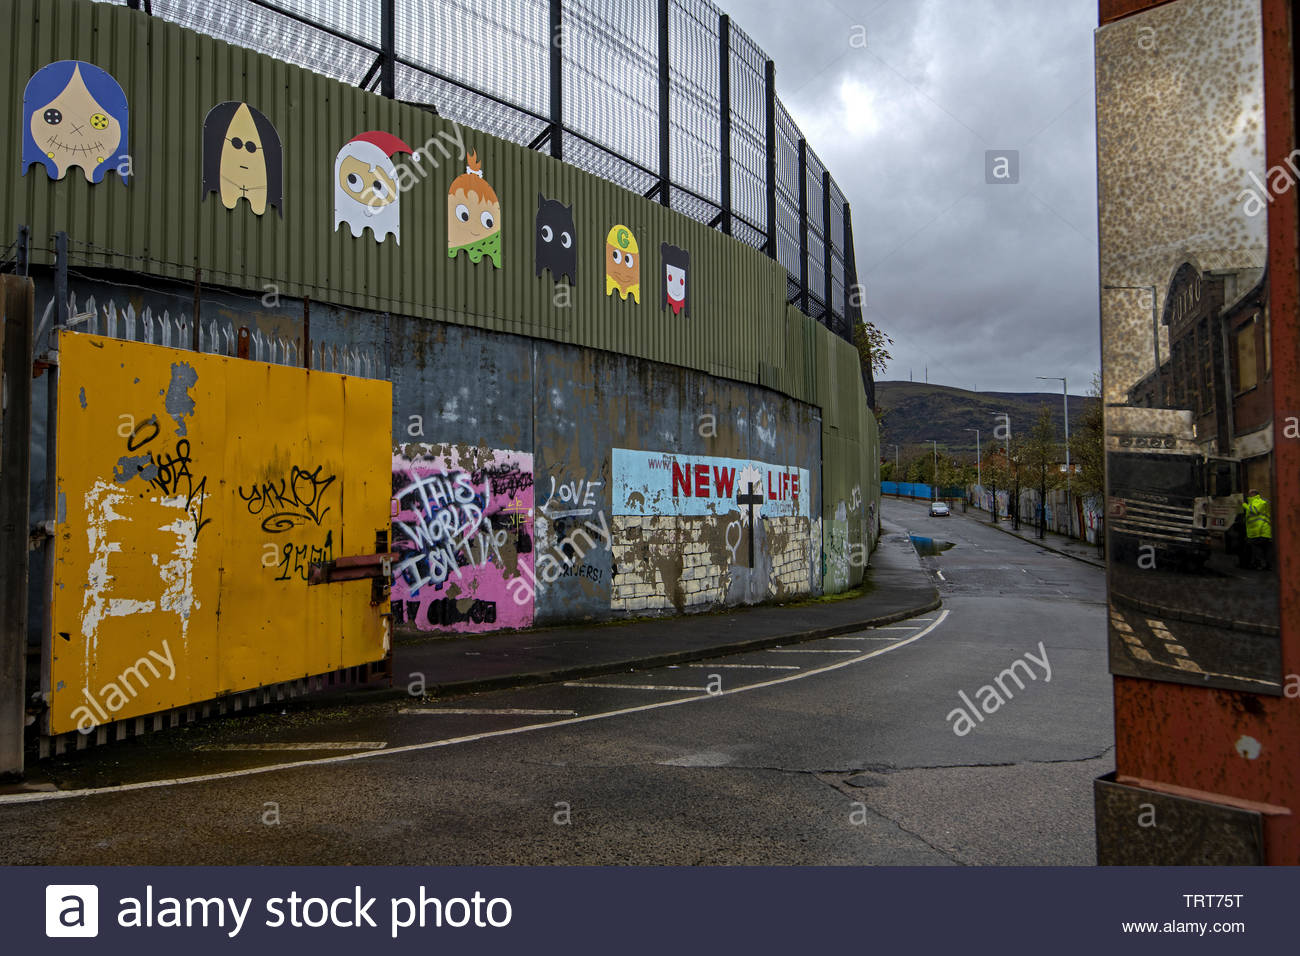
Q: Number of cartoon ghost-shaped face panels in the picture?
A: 7